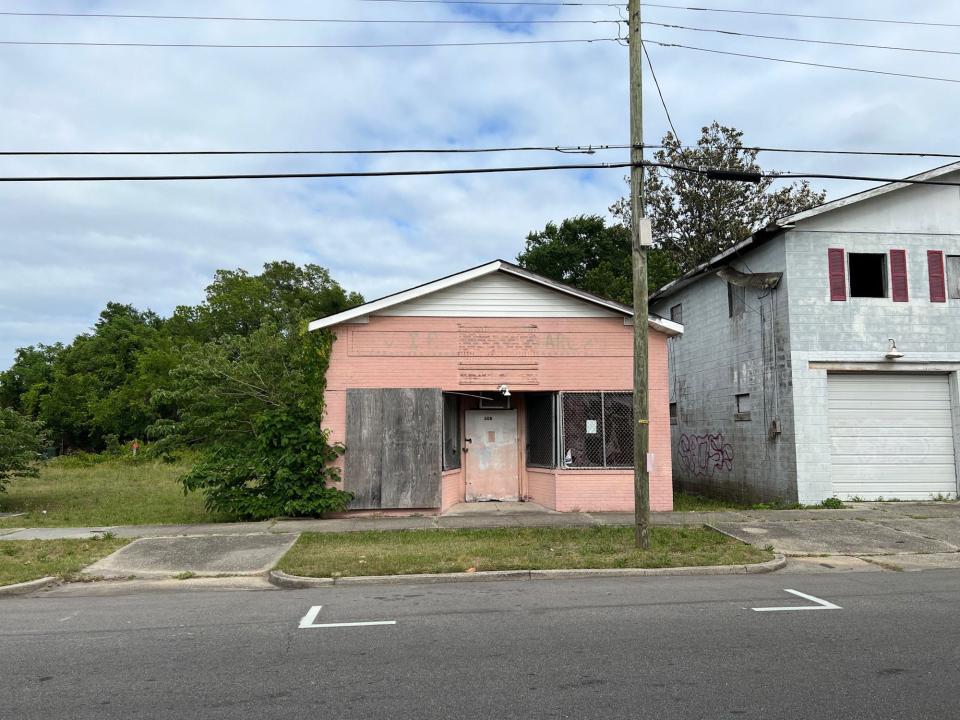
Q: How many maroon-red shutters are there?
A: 3